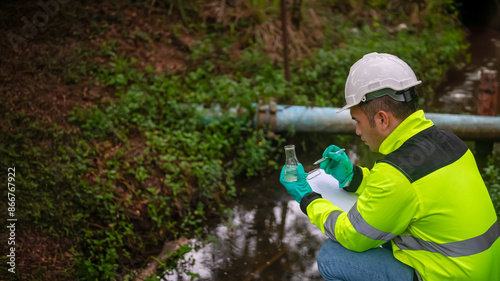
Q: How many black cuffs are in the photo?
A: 2